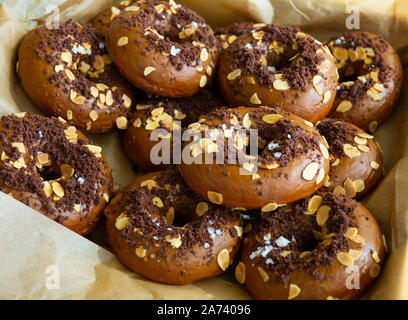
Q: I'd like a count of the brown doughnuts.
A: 12